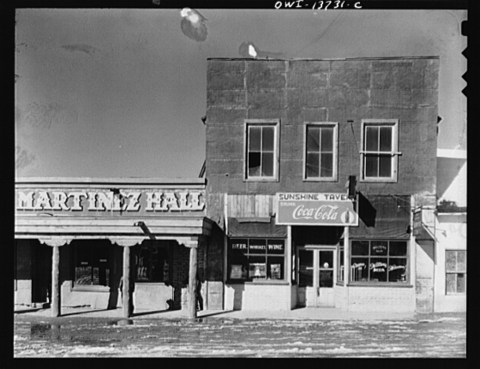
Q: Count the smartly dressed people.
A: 0